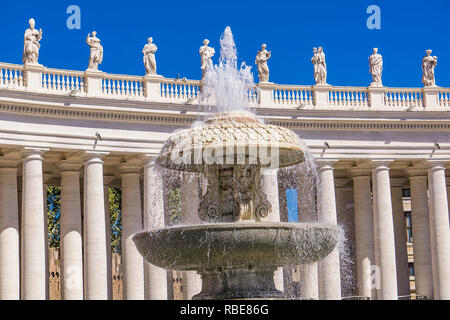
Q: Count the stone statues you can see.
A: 8